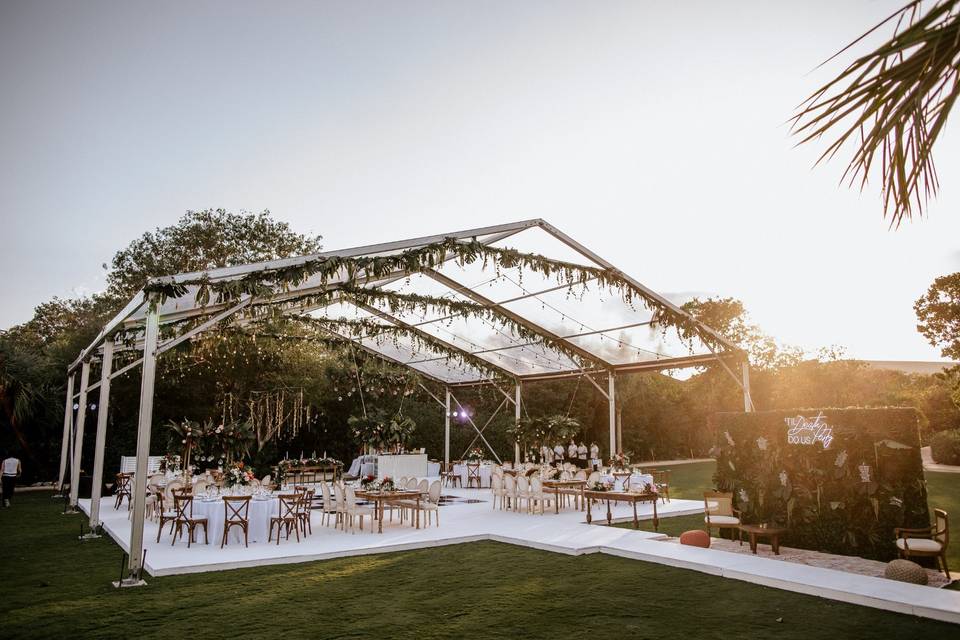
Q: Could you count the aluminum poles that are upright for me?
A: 8